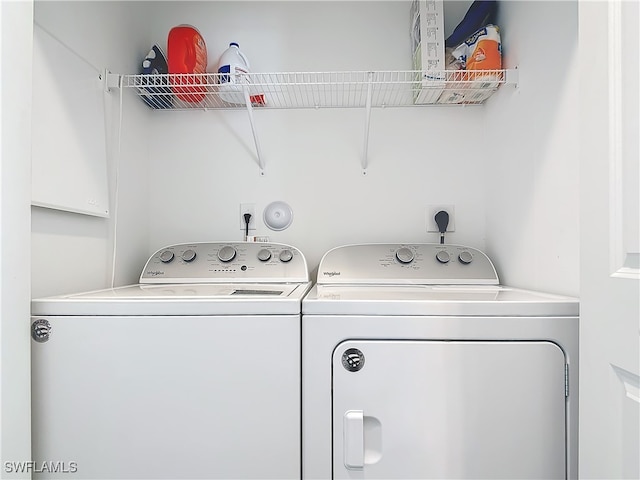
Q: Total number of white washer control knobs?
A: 5